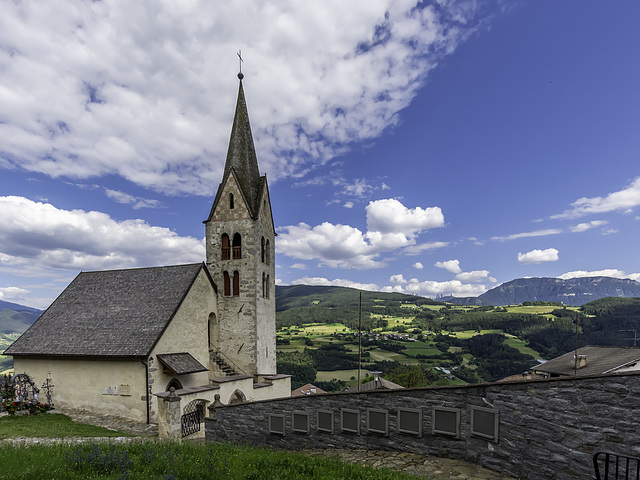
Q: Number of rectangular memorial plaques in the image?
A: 8